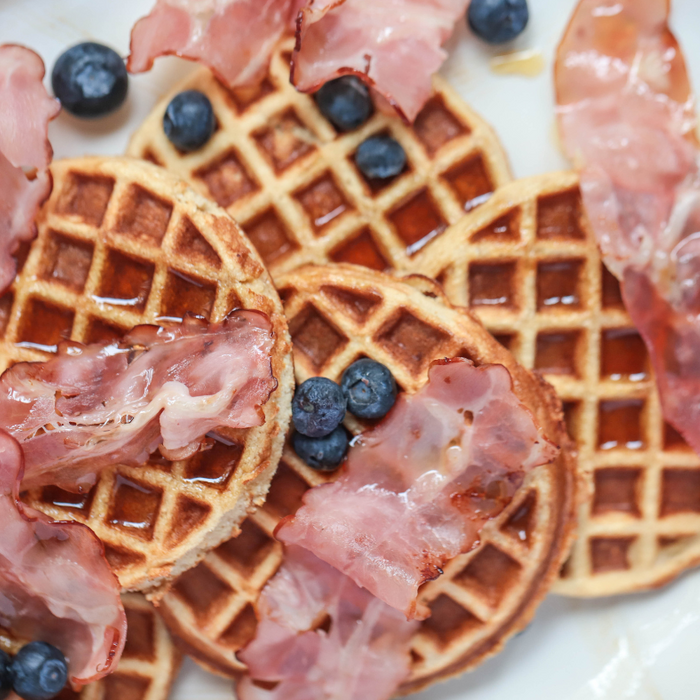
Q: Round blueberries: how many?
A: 10